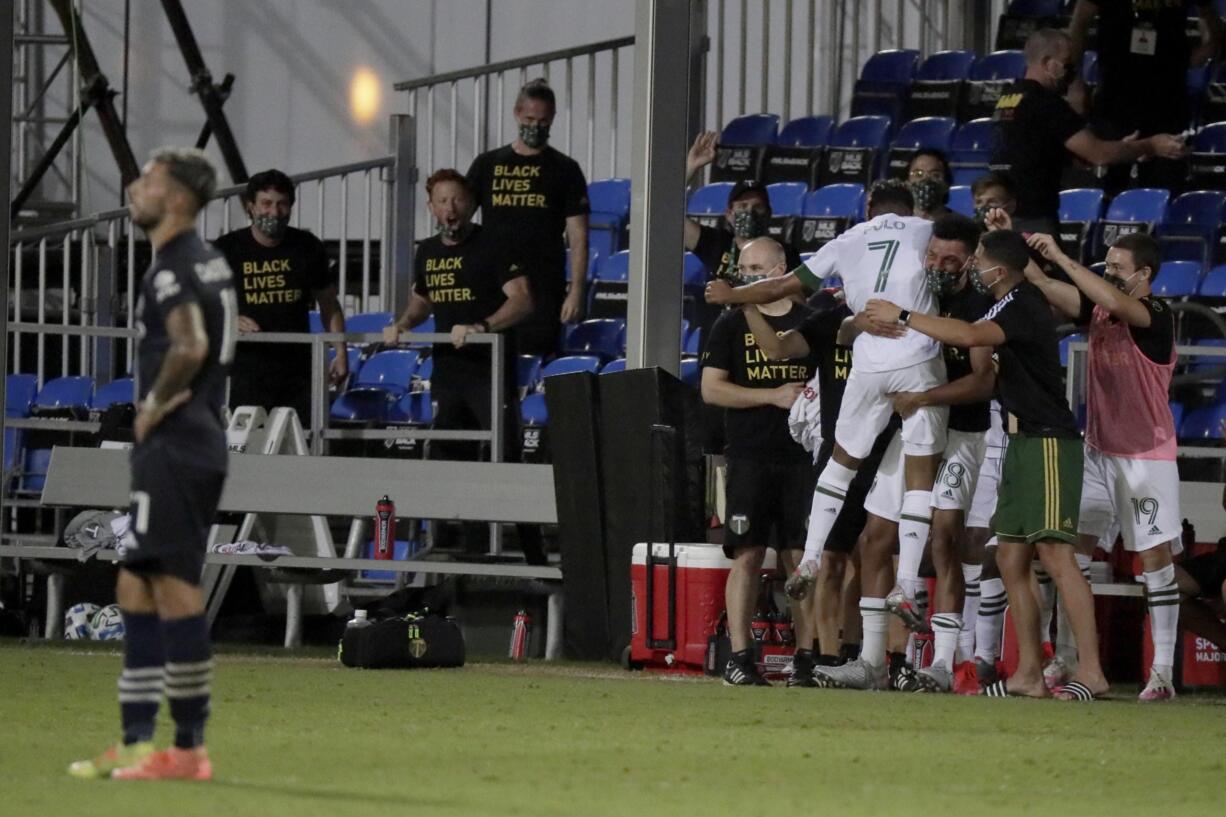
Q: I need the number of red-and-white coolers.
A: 1